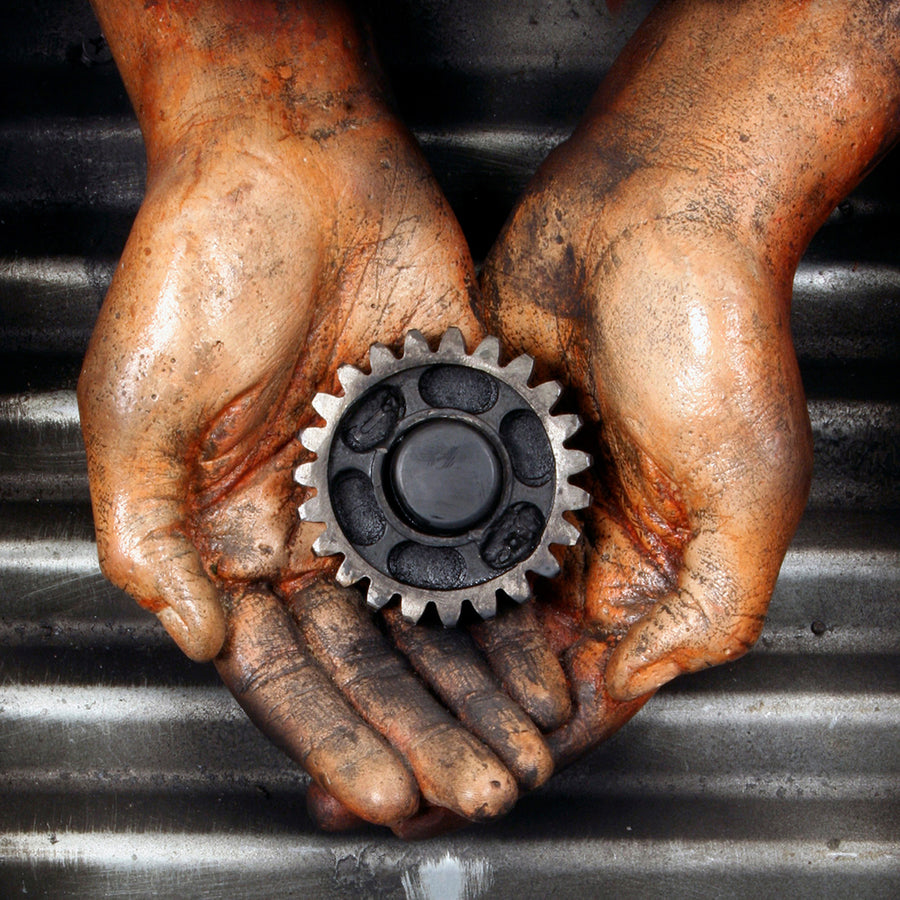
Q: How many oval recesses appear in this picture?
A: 6